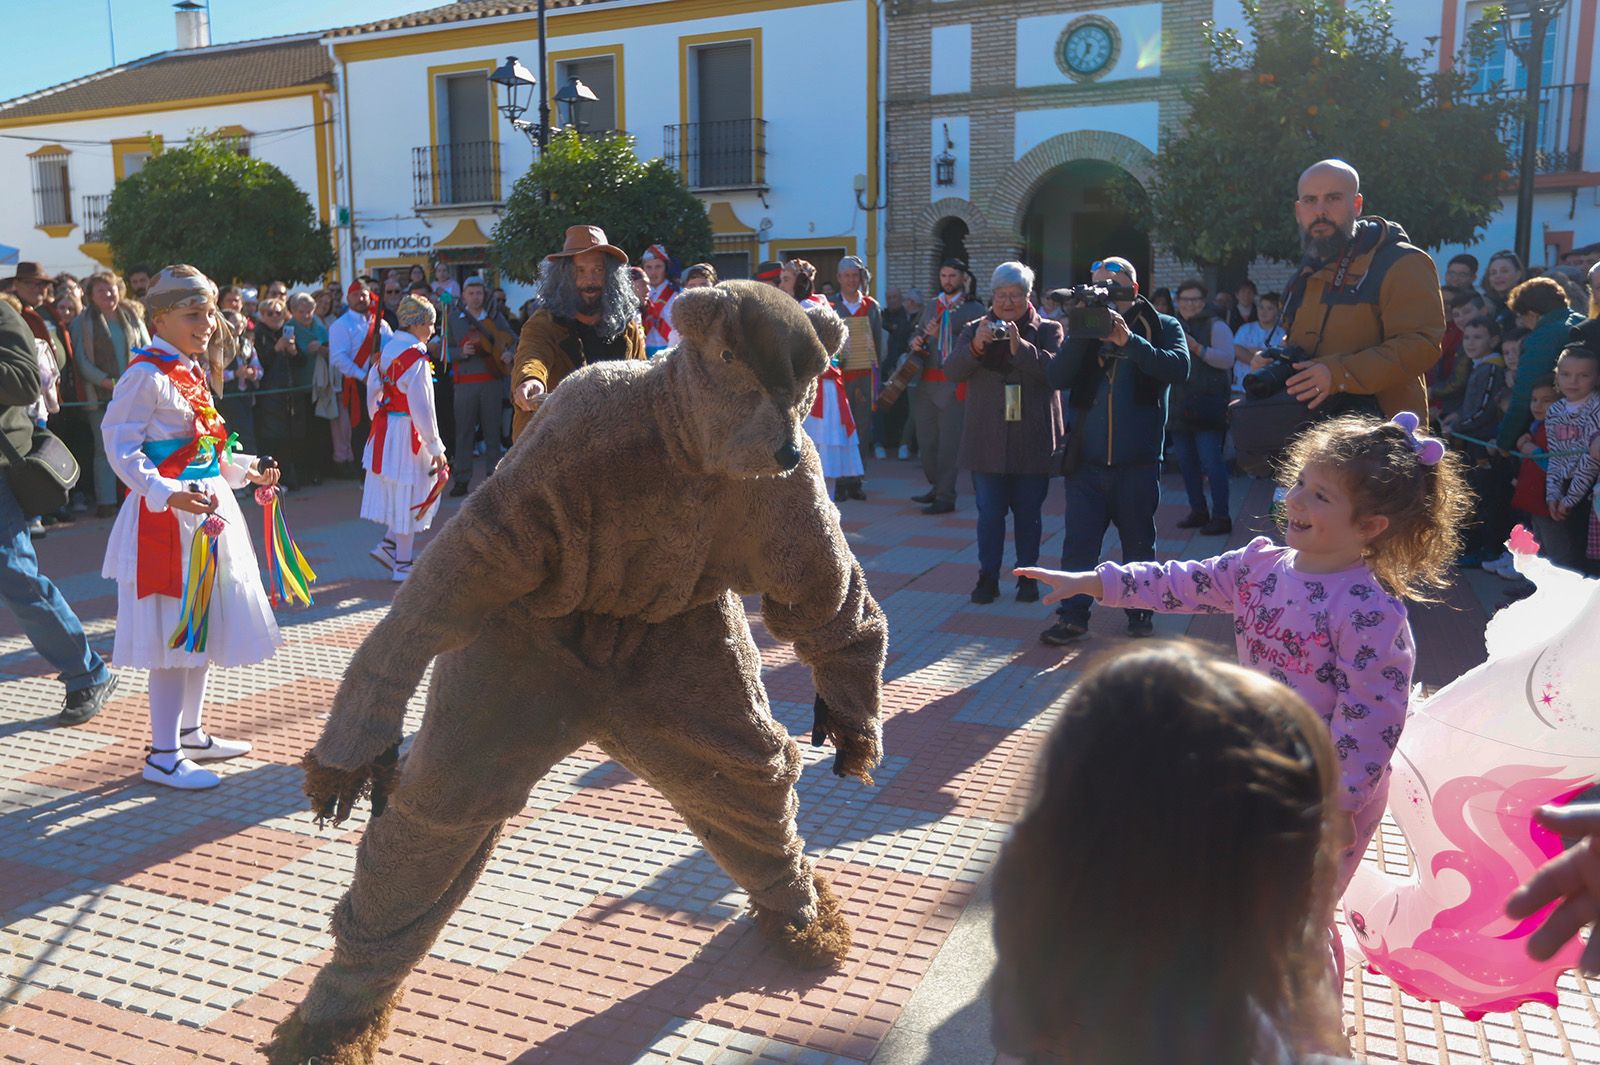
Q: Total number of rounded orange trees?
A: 3